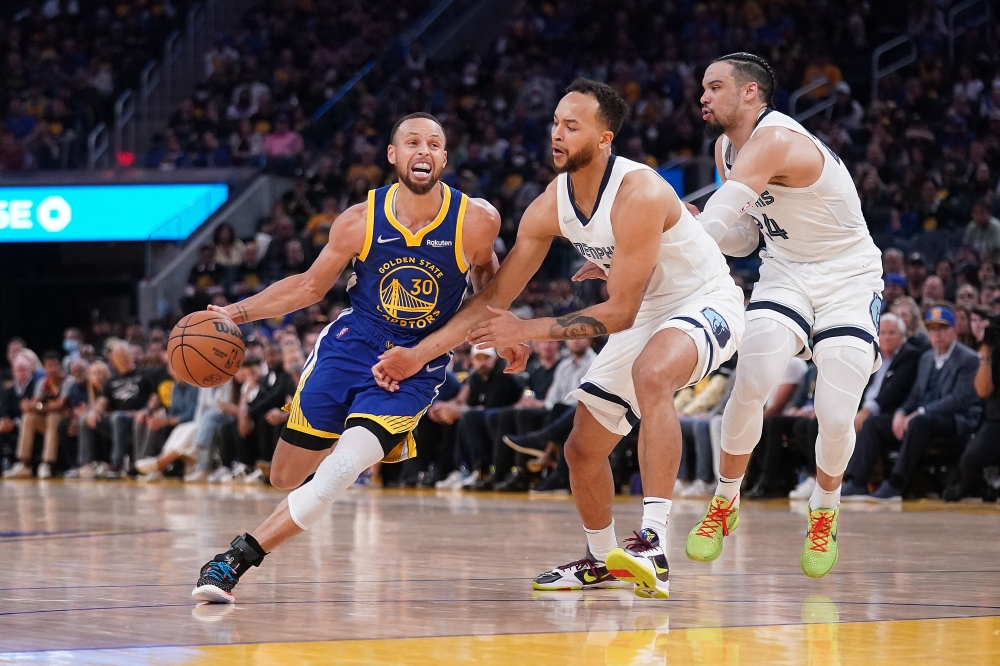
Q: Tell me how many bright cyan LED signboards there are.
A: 1